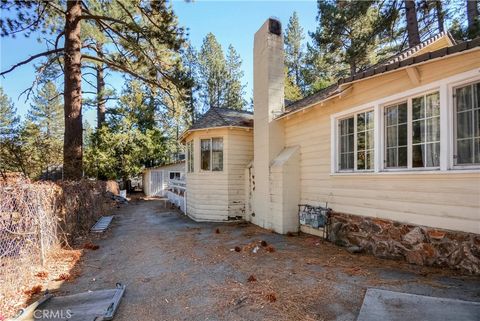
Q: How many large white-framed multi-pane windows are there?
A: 3